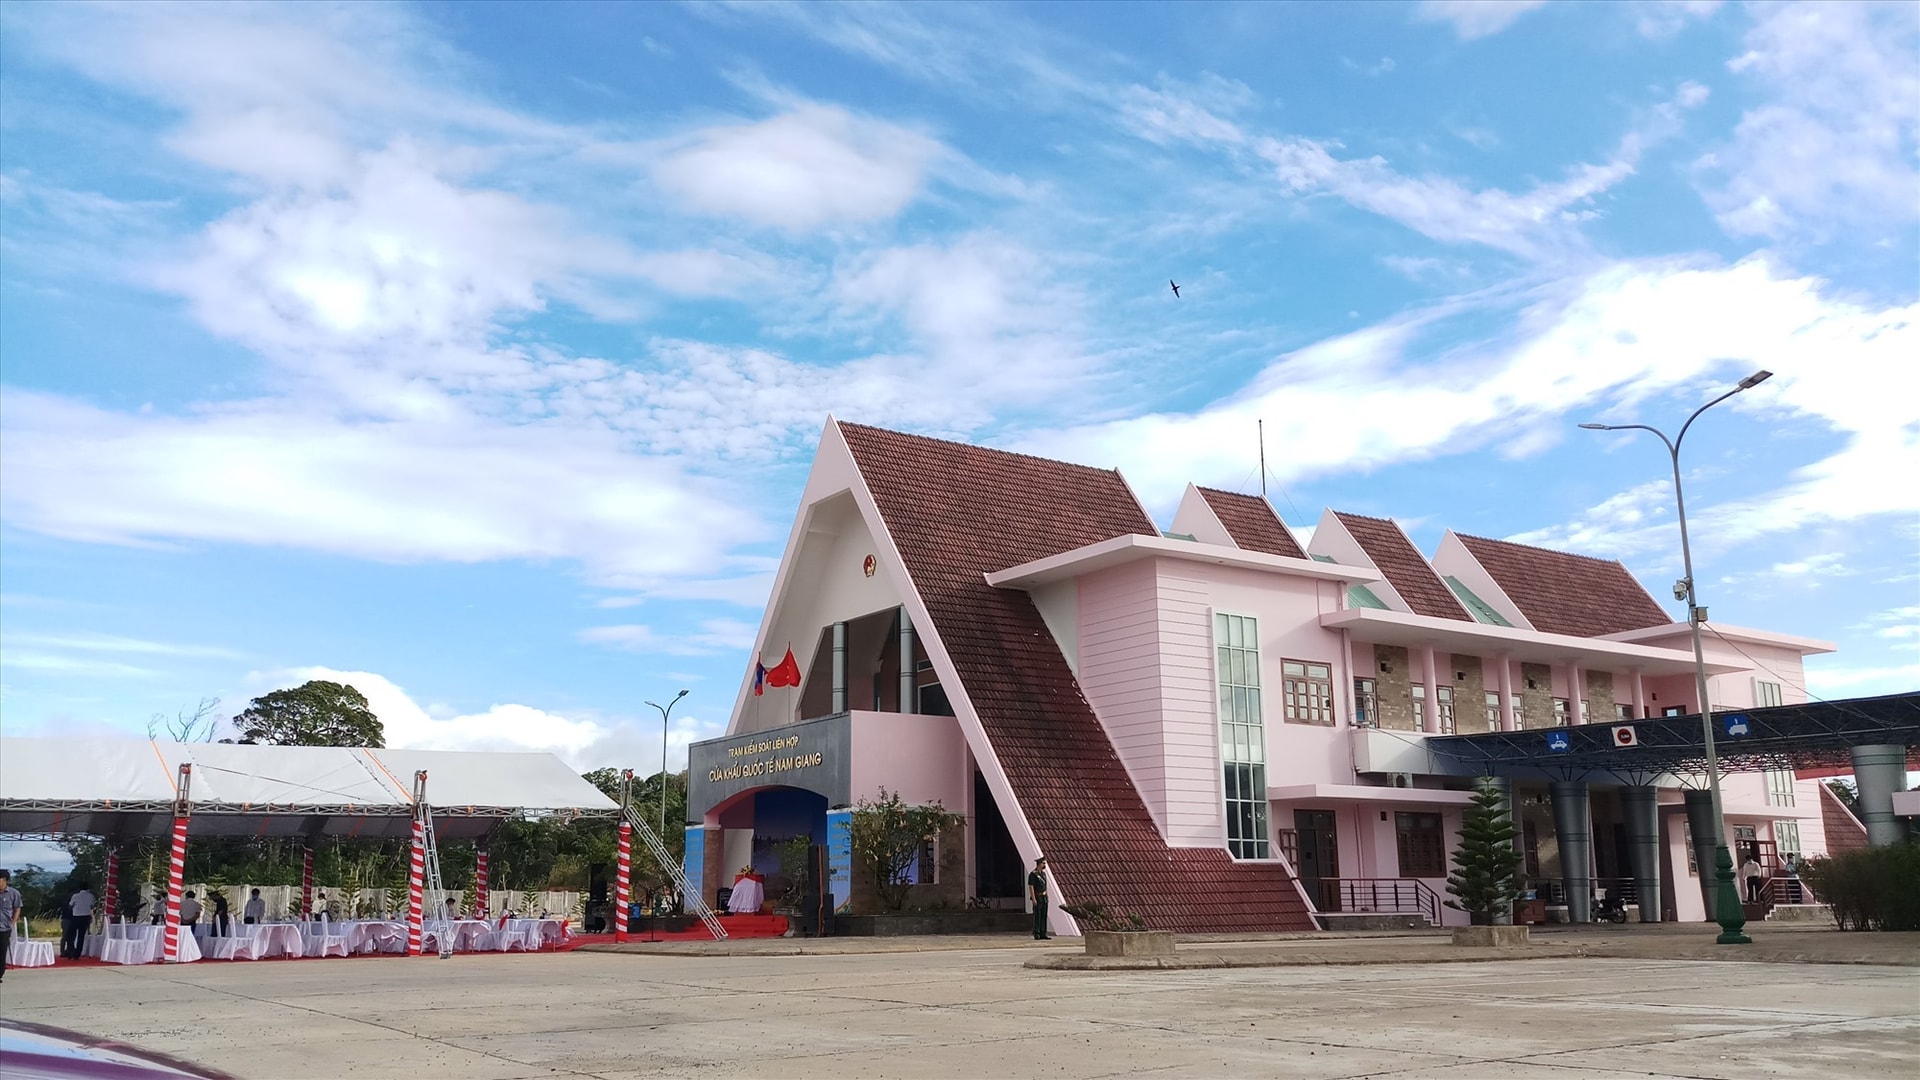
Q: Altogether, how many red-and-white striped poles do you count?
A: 6